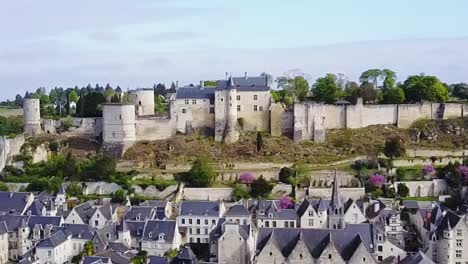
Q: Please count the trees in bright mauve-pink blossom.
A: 5